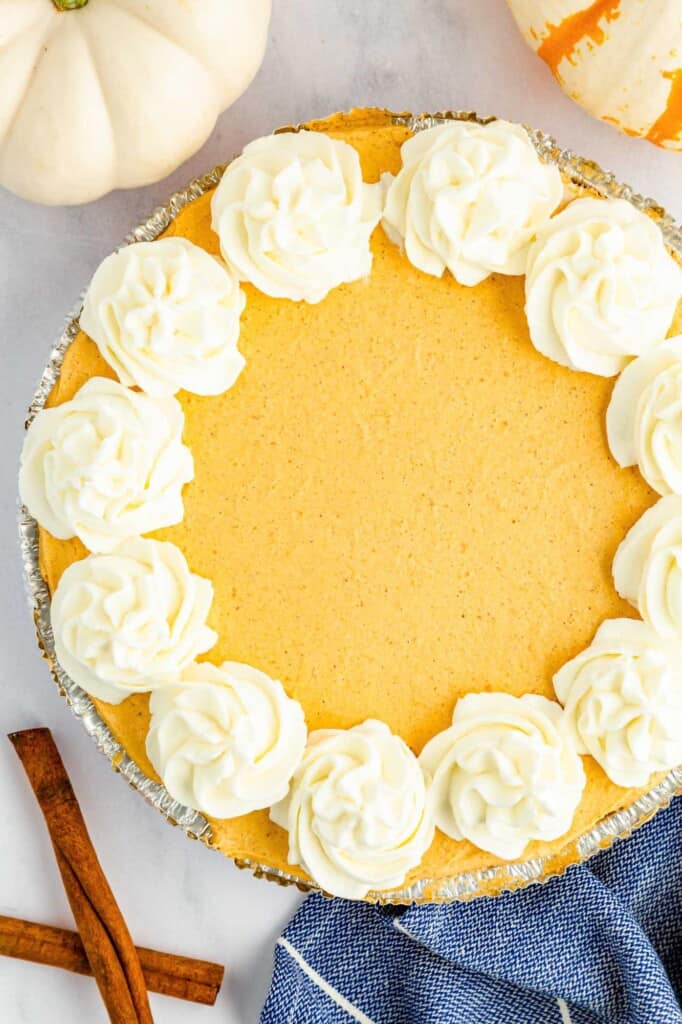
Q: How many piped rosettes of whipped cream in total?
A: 12